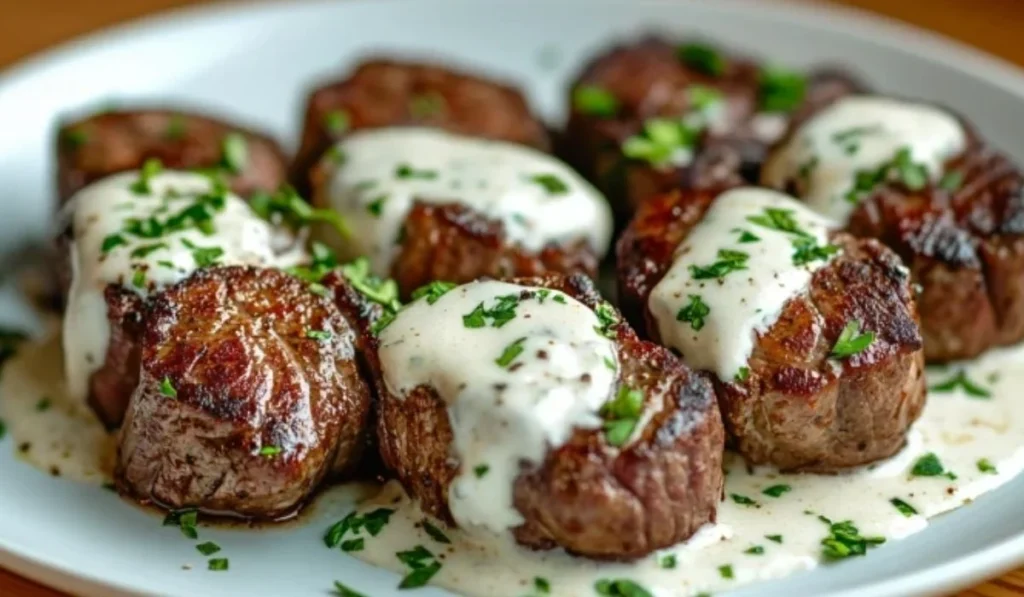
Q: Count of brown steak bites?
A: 9